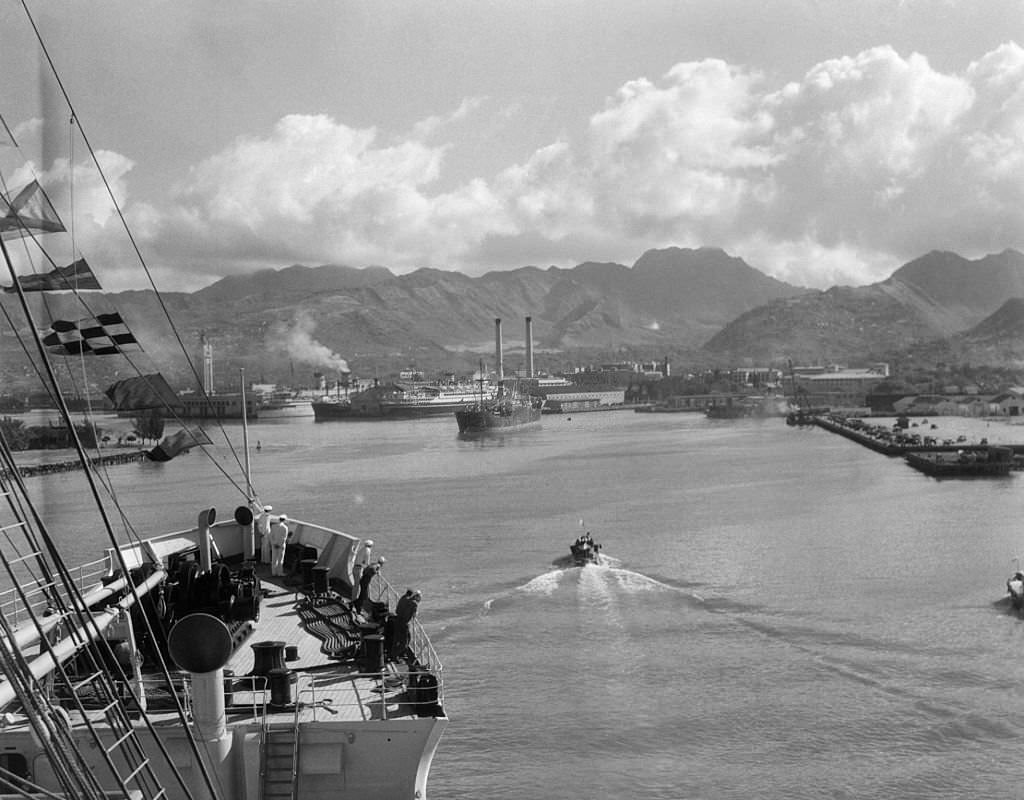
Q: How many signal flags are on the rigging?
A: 5